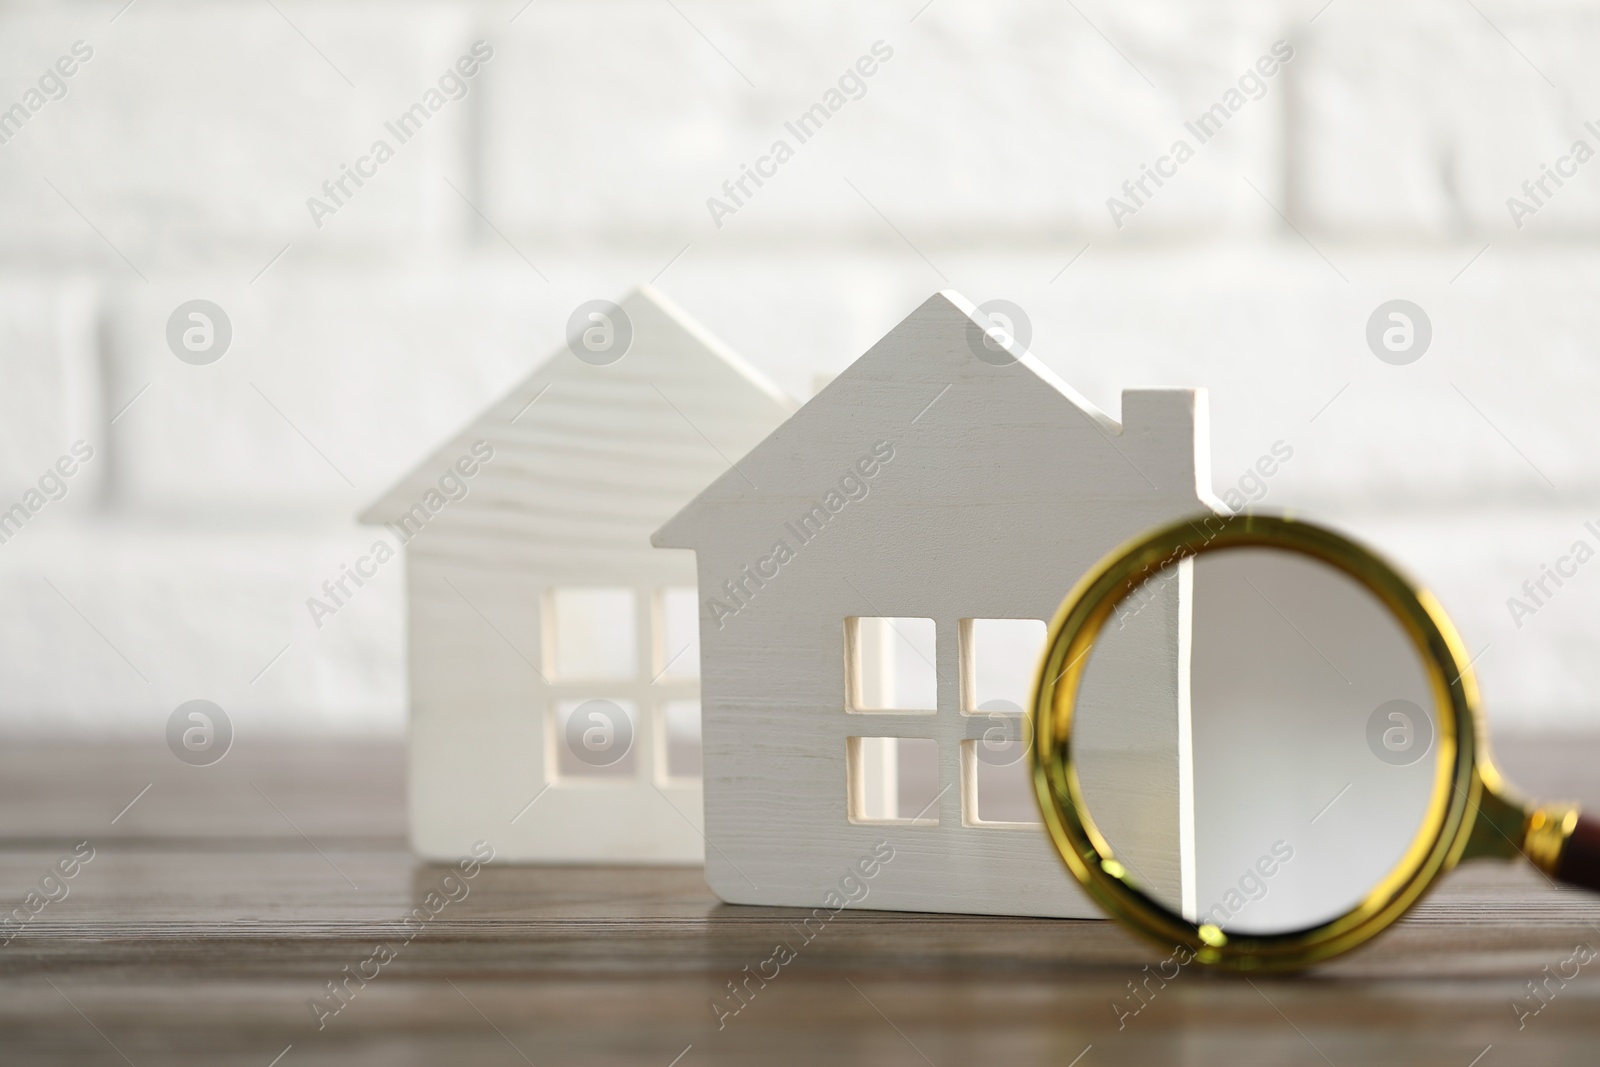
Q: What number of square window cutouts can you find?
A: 8